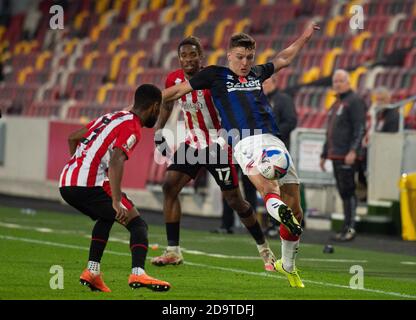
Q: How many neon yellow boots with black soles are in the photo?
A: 2